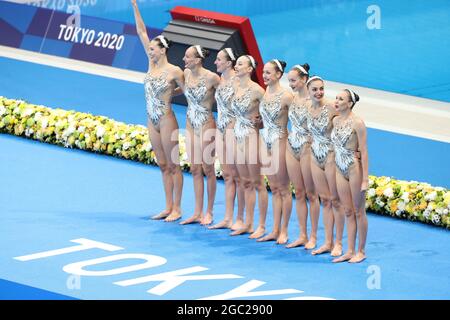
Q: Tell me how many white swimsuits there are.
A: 8